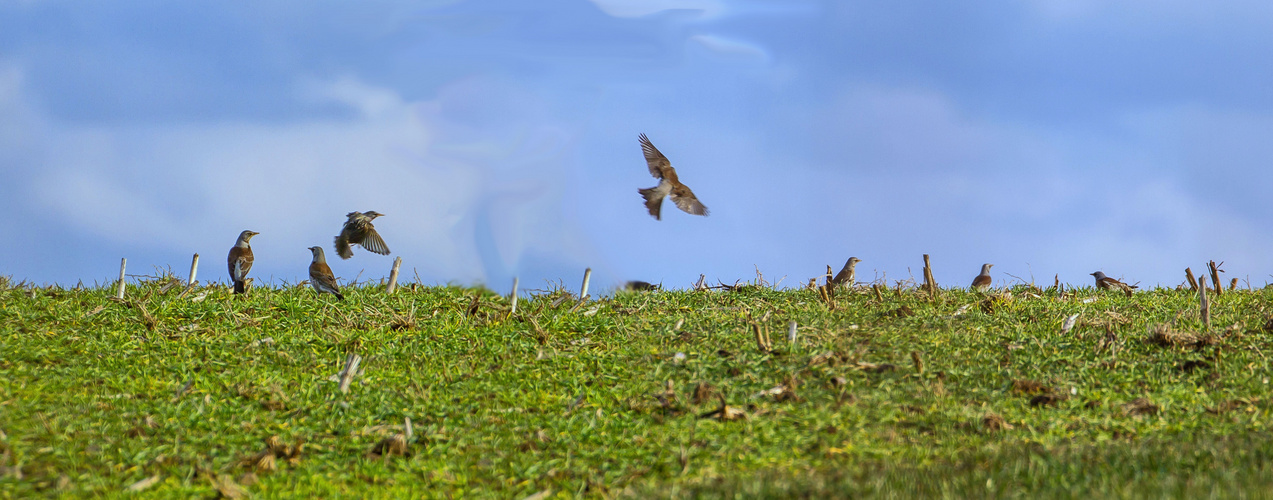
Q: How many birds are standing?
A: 5